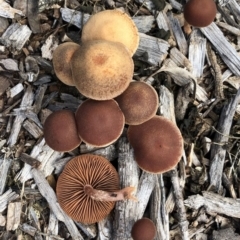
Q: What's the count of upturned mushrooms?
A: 1